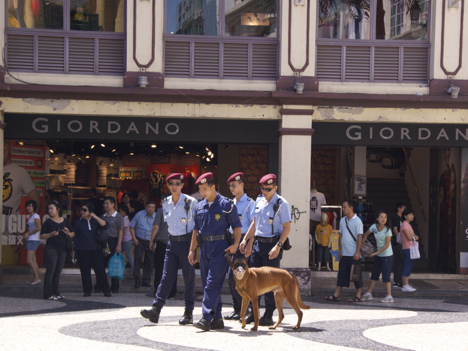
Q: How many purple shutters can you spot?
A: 12